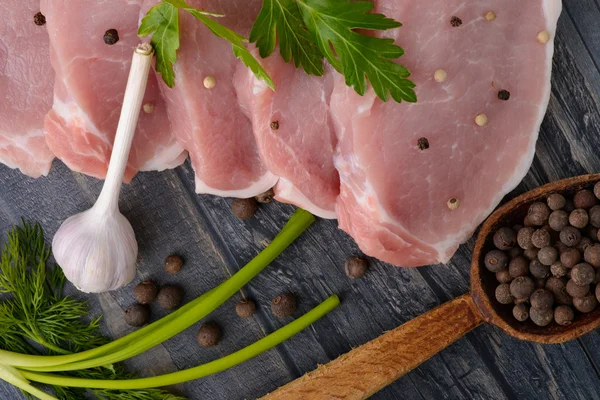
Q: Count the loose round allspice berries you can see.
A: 10